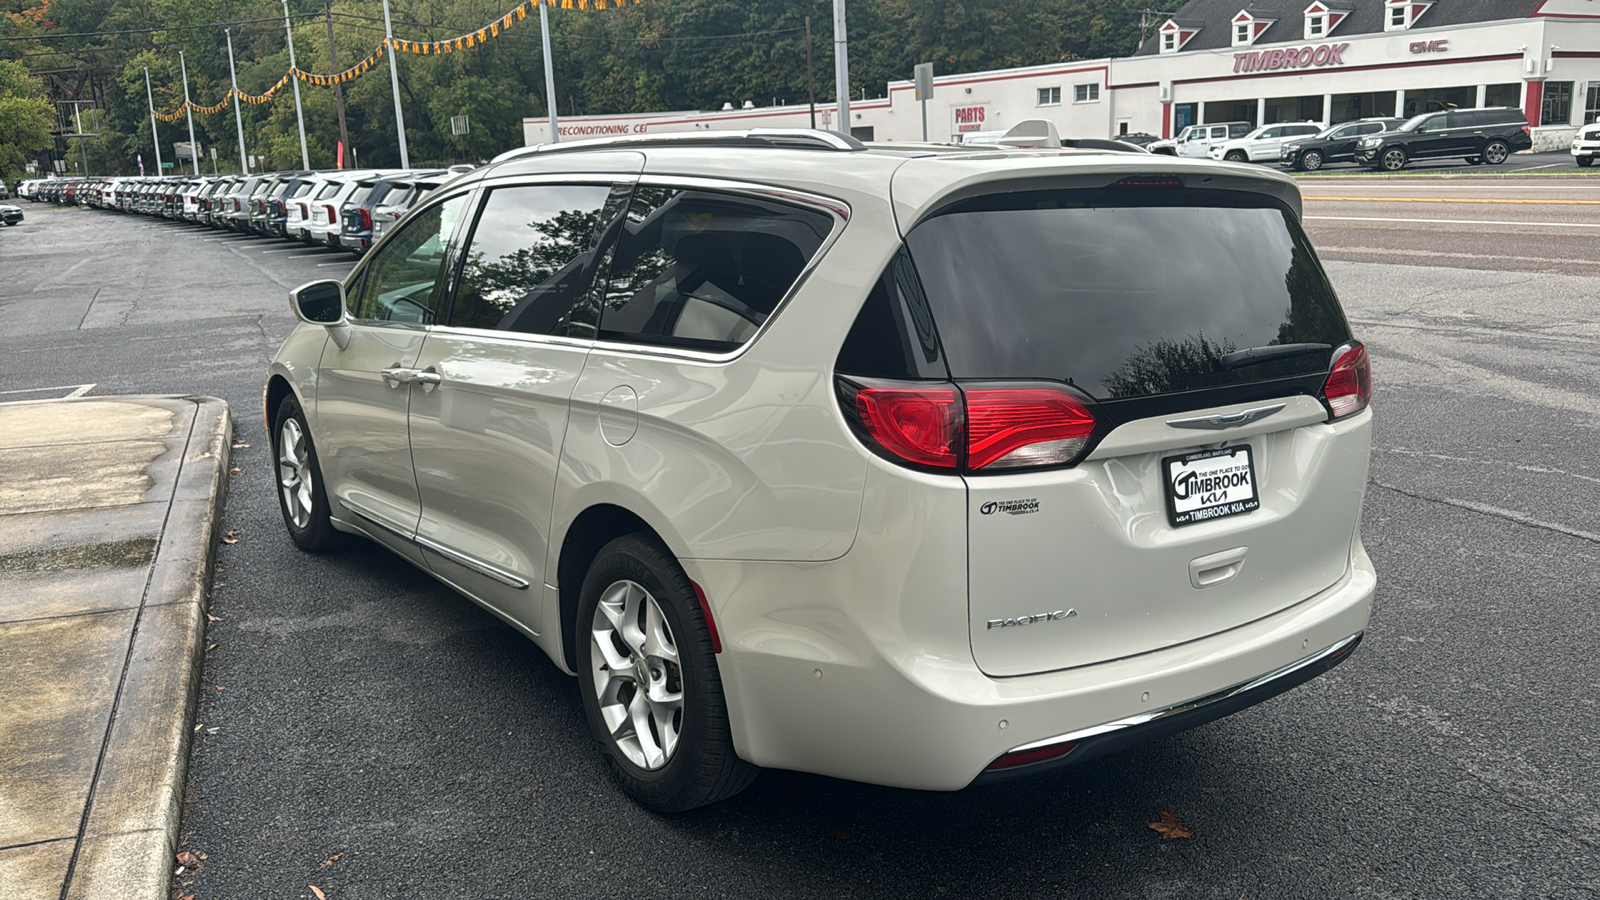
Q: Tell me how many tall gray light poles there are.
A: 7